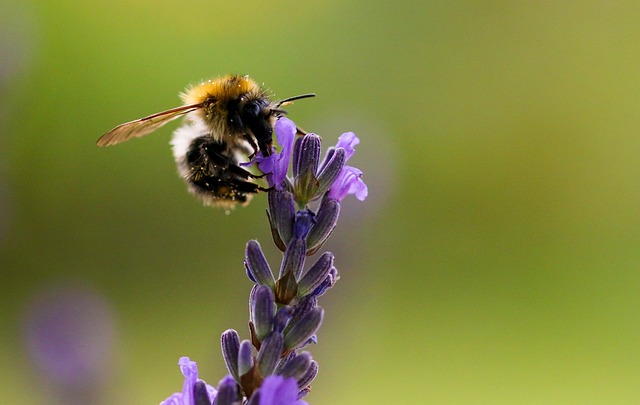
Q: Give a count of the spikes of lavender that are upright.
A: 1